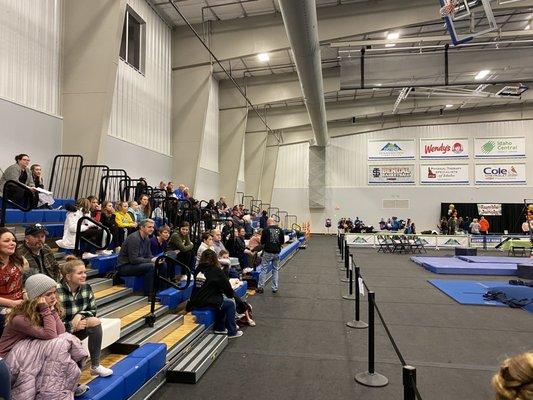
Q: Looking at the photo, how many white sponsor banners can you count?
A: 6